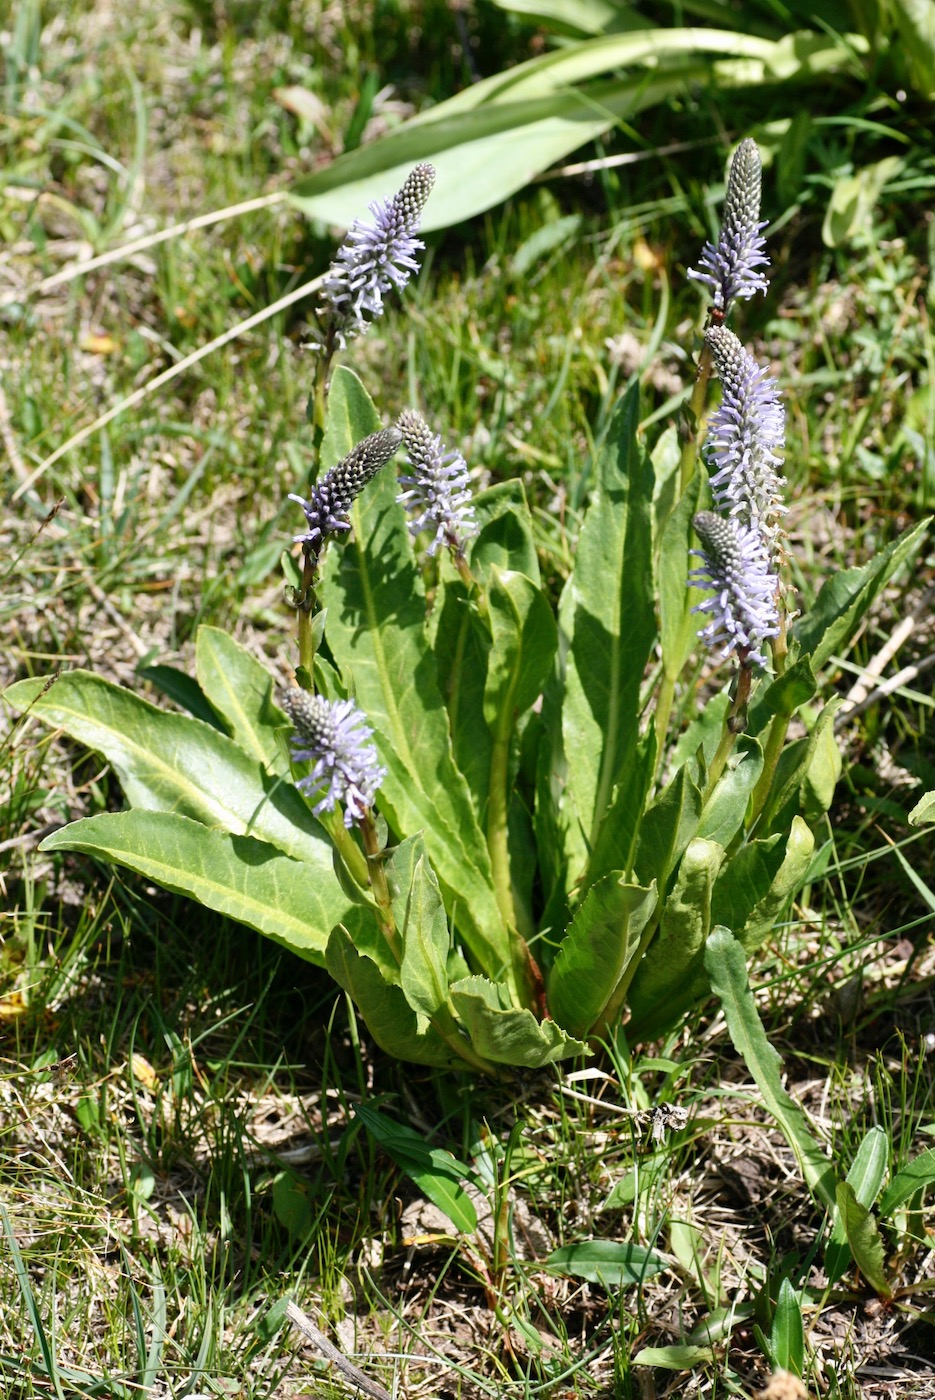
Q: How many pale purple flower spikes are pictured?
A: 7